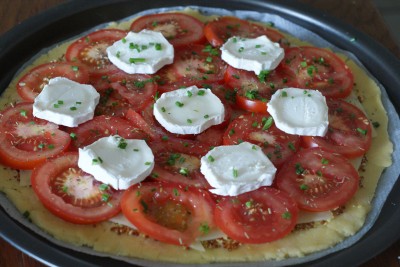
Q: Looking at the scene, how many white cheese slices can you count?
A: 7